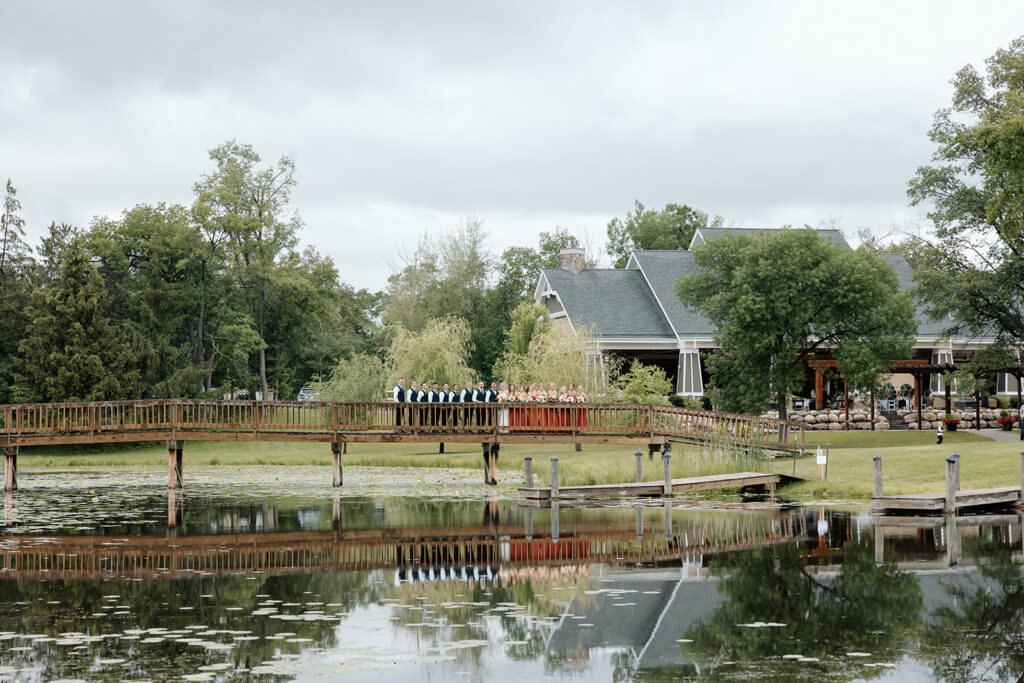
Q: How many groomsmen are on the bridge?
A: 8